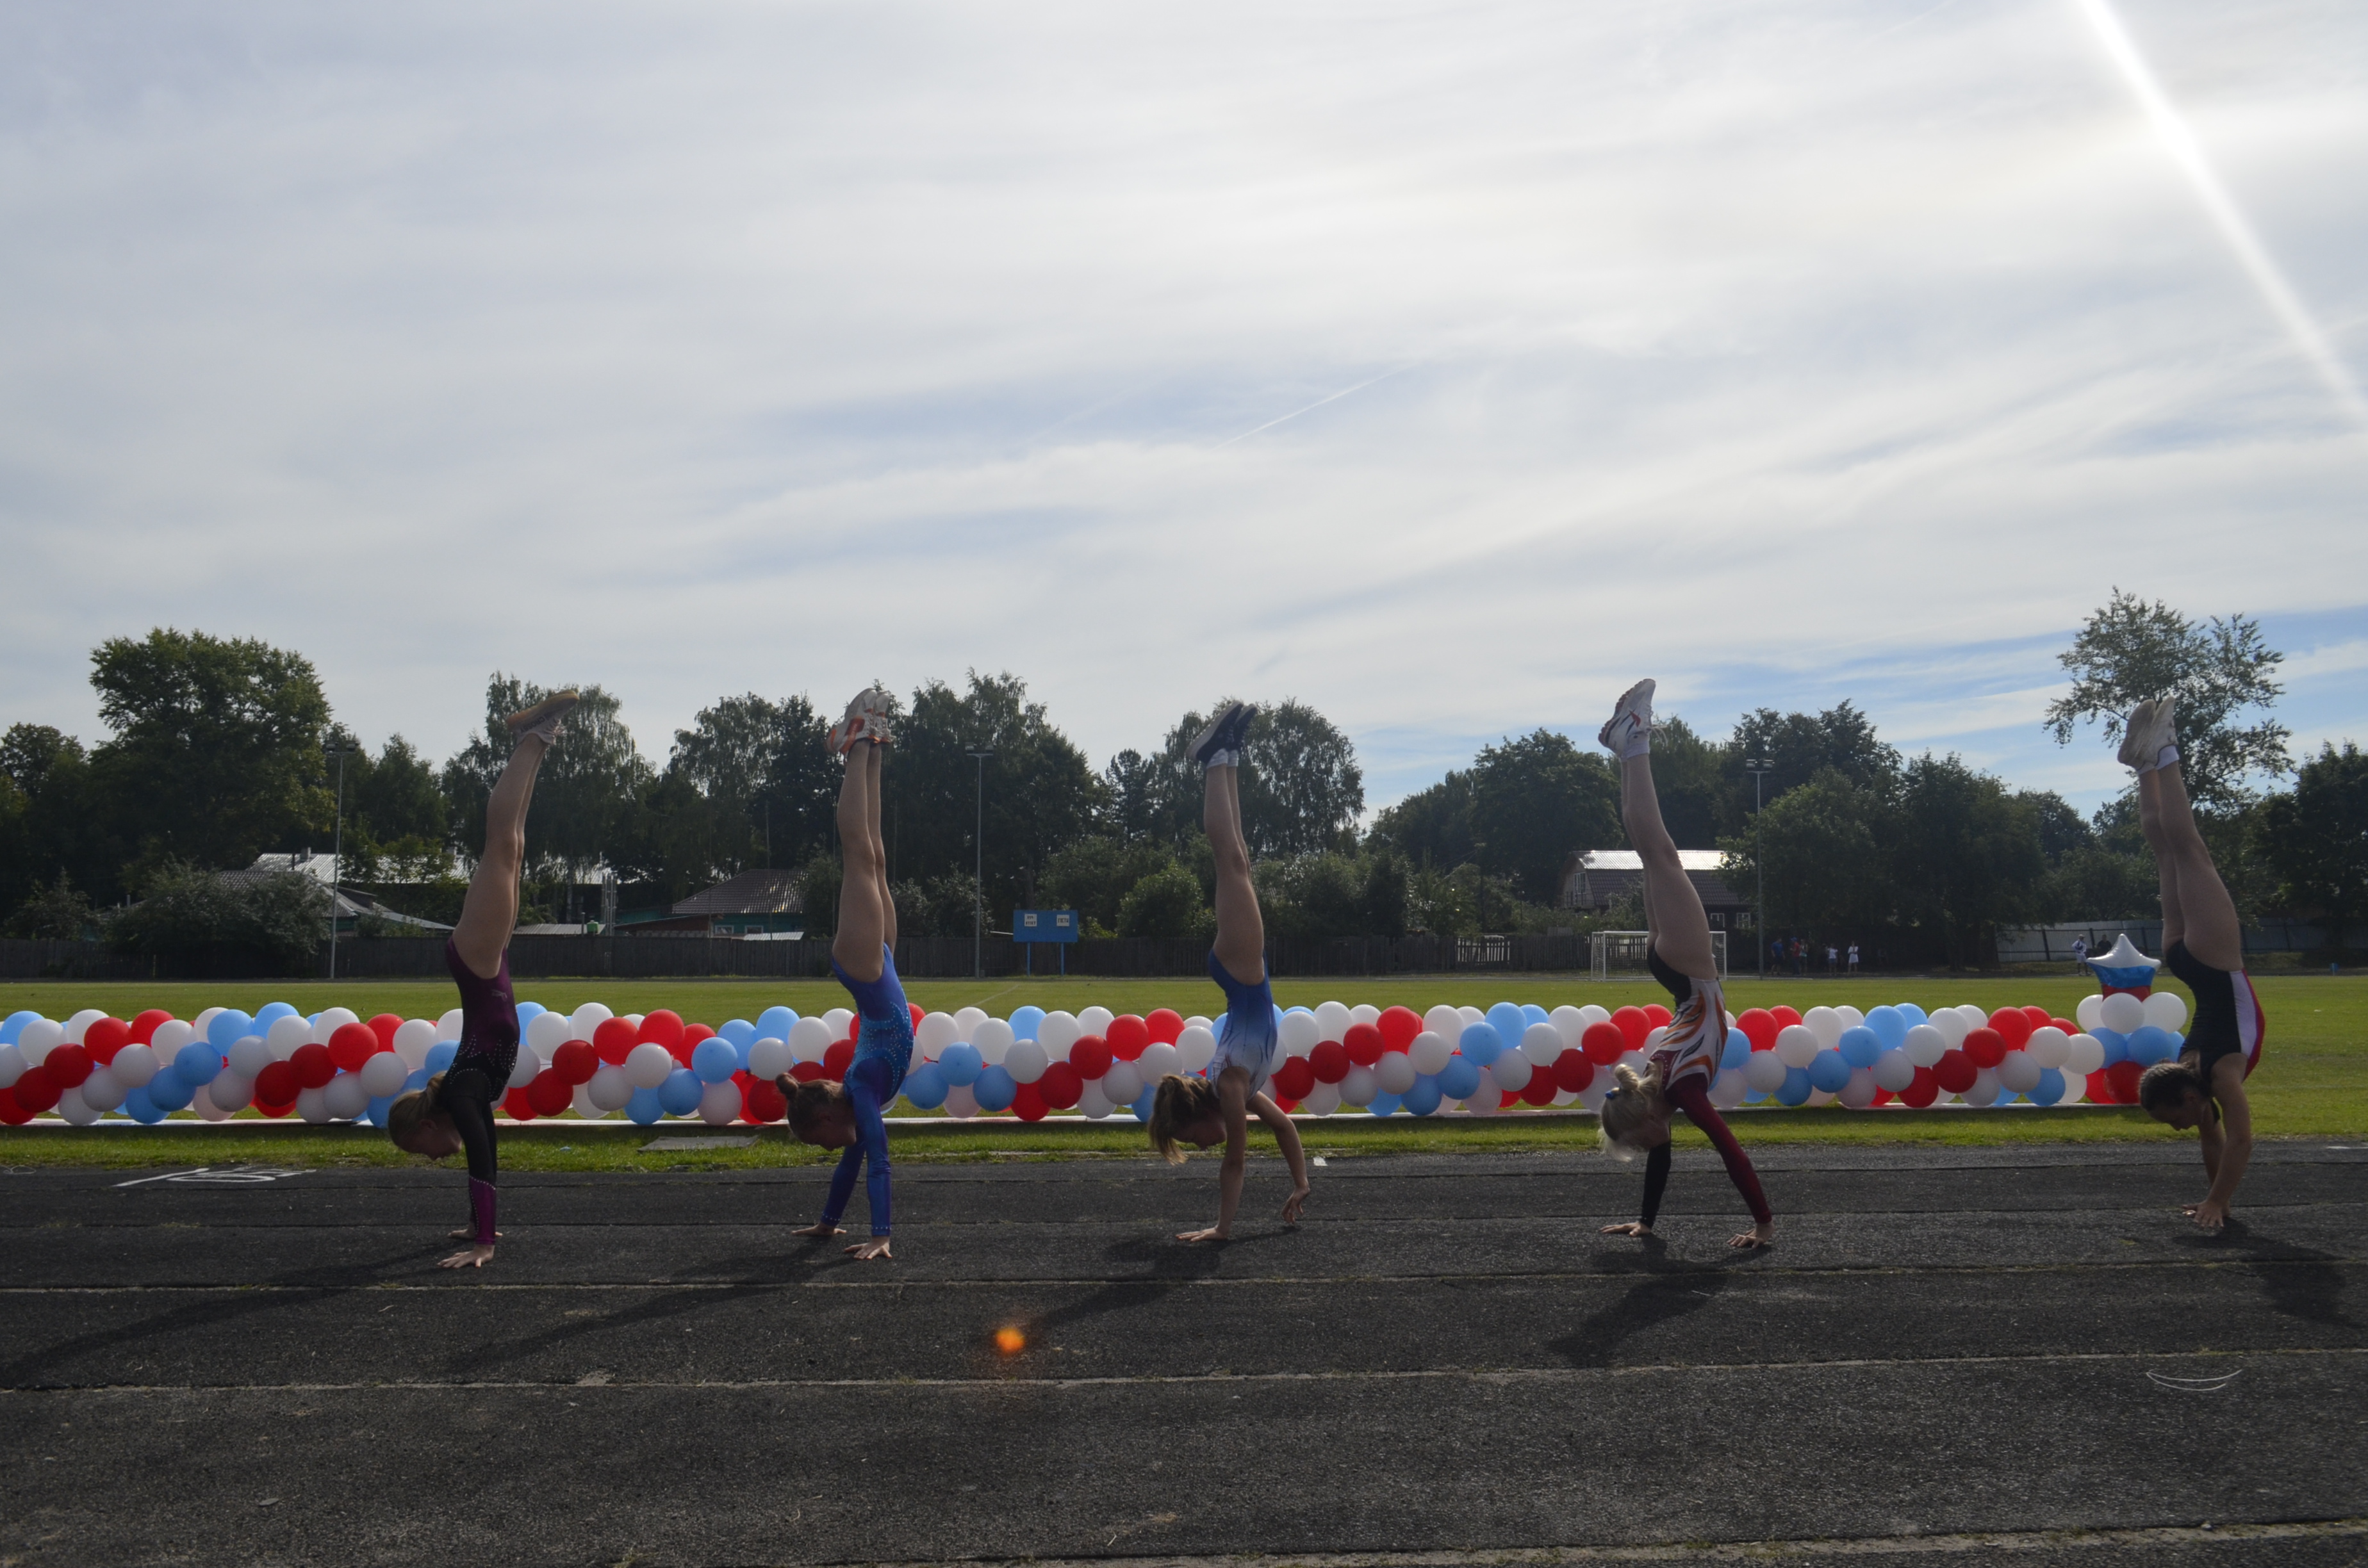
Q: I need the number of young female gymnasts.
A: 5